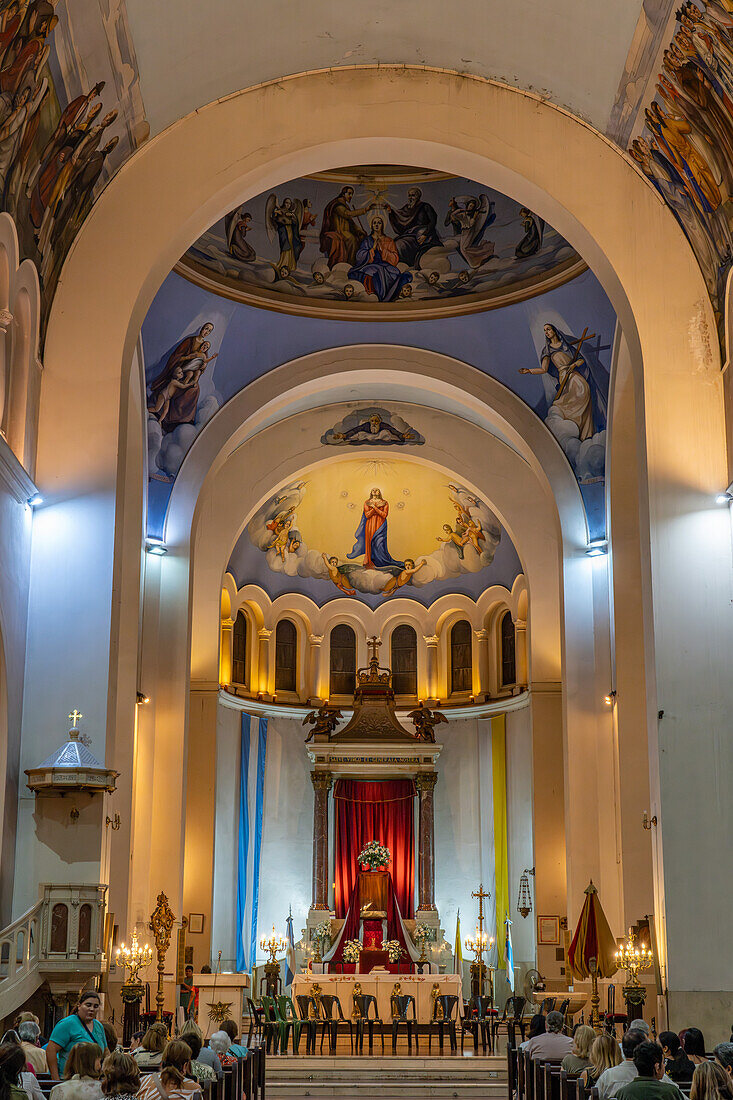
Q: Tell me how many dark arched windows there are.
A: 6